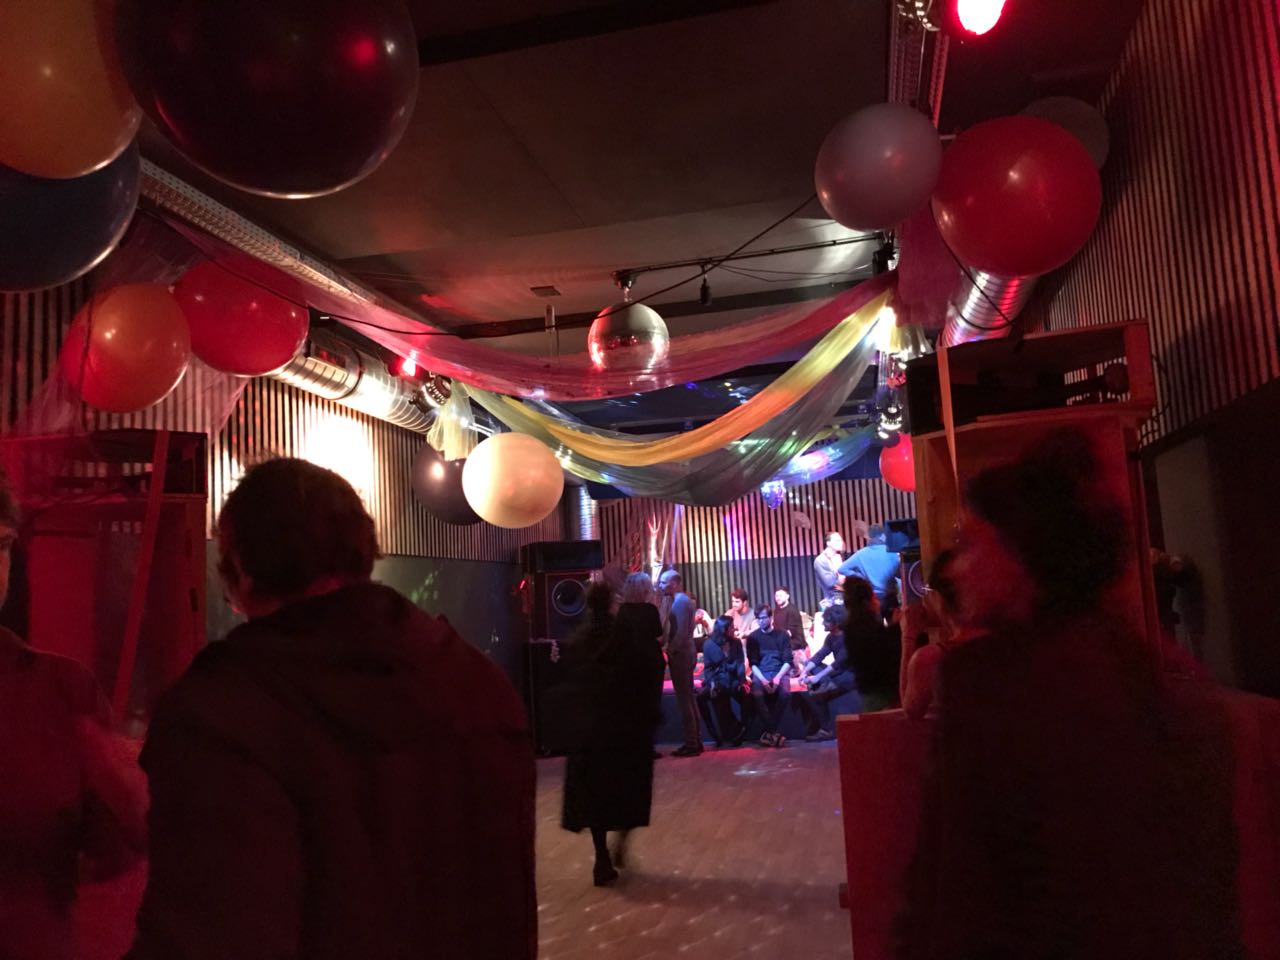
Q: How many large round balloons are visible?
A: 11